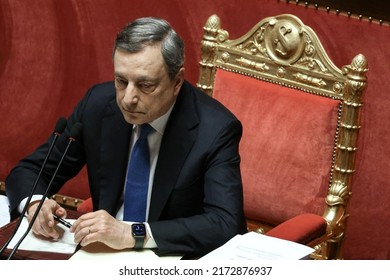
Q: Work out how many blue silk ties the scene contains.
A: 1